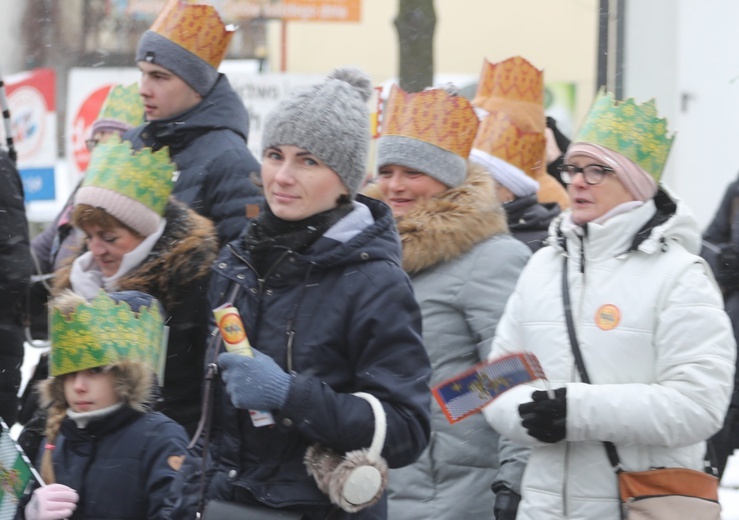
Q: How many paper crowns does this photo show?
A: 8